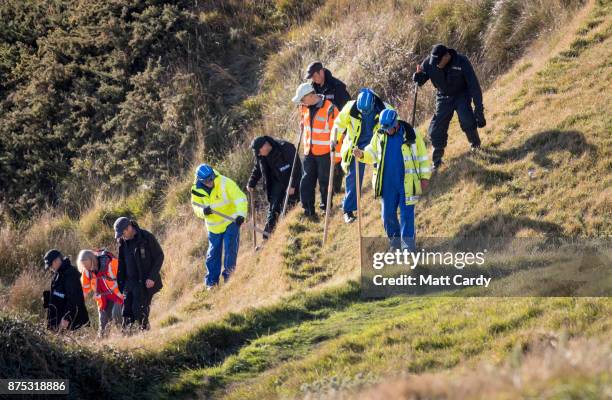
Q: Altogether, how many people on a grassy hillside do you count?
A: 10